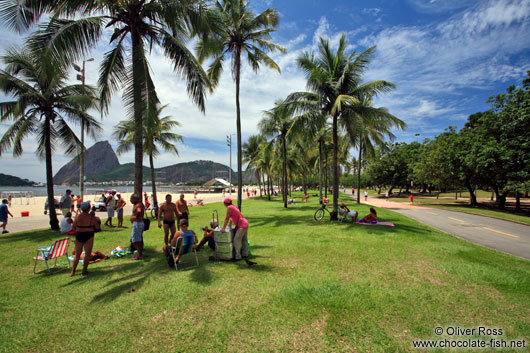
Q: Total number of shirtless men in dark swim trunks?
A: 2